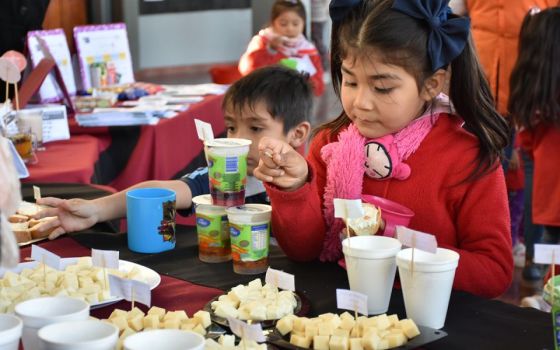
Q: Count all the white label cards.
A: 11